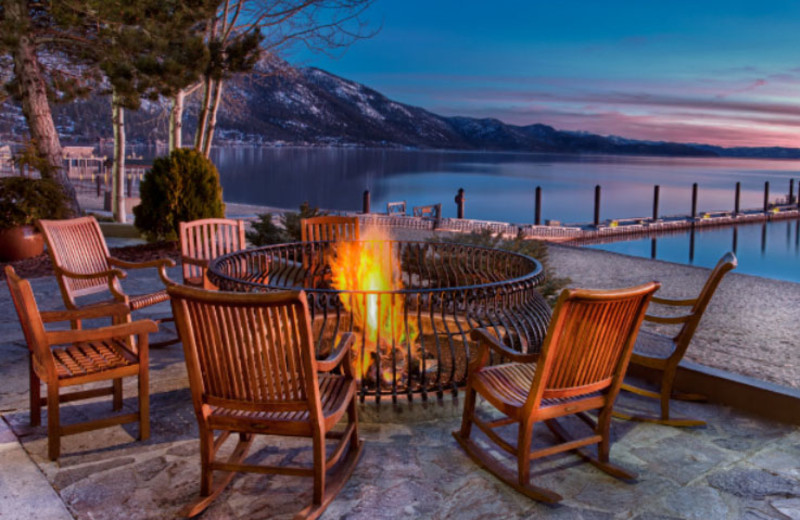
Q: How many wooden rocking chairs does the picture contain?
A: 4